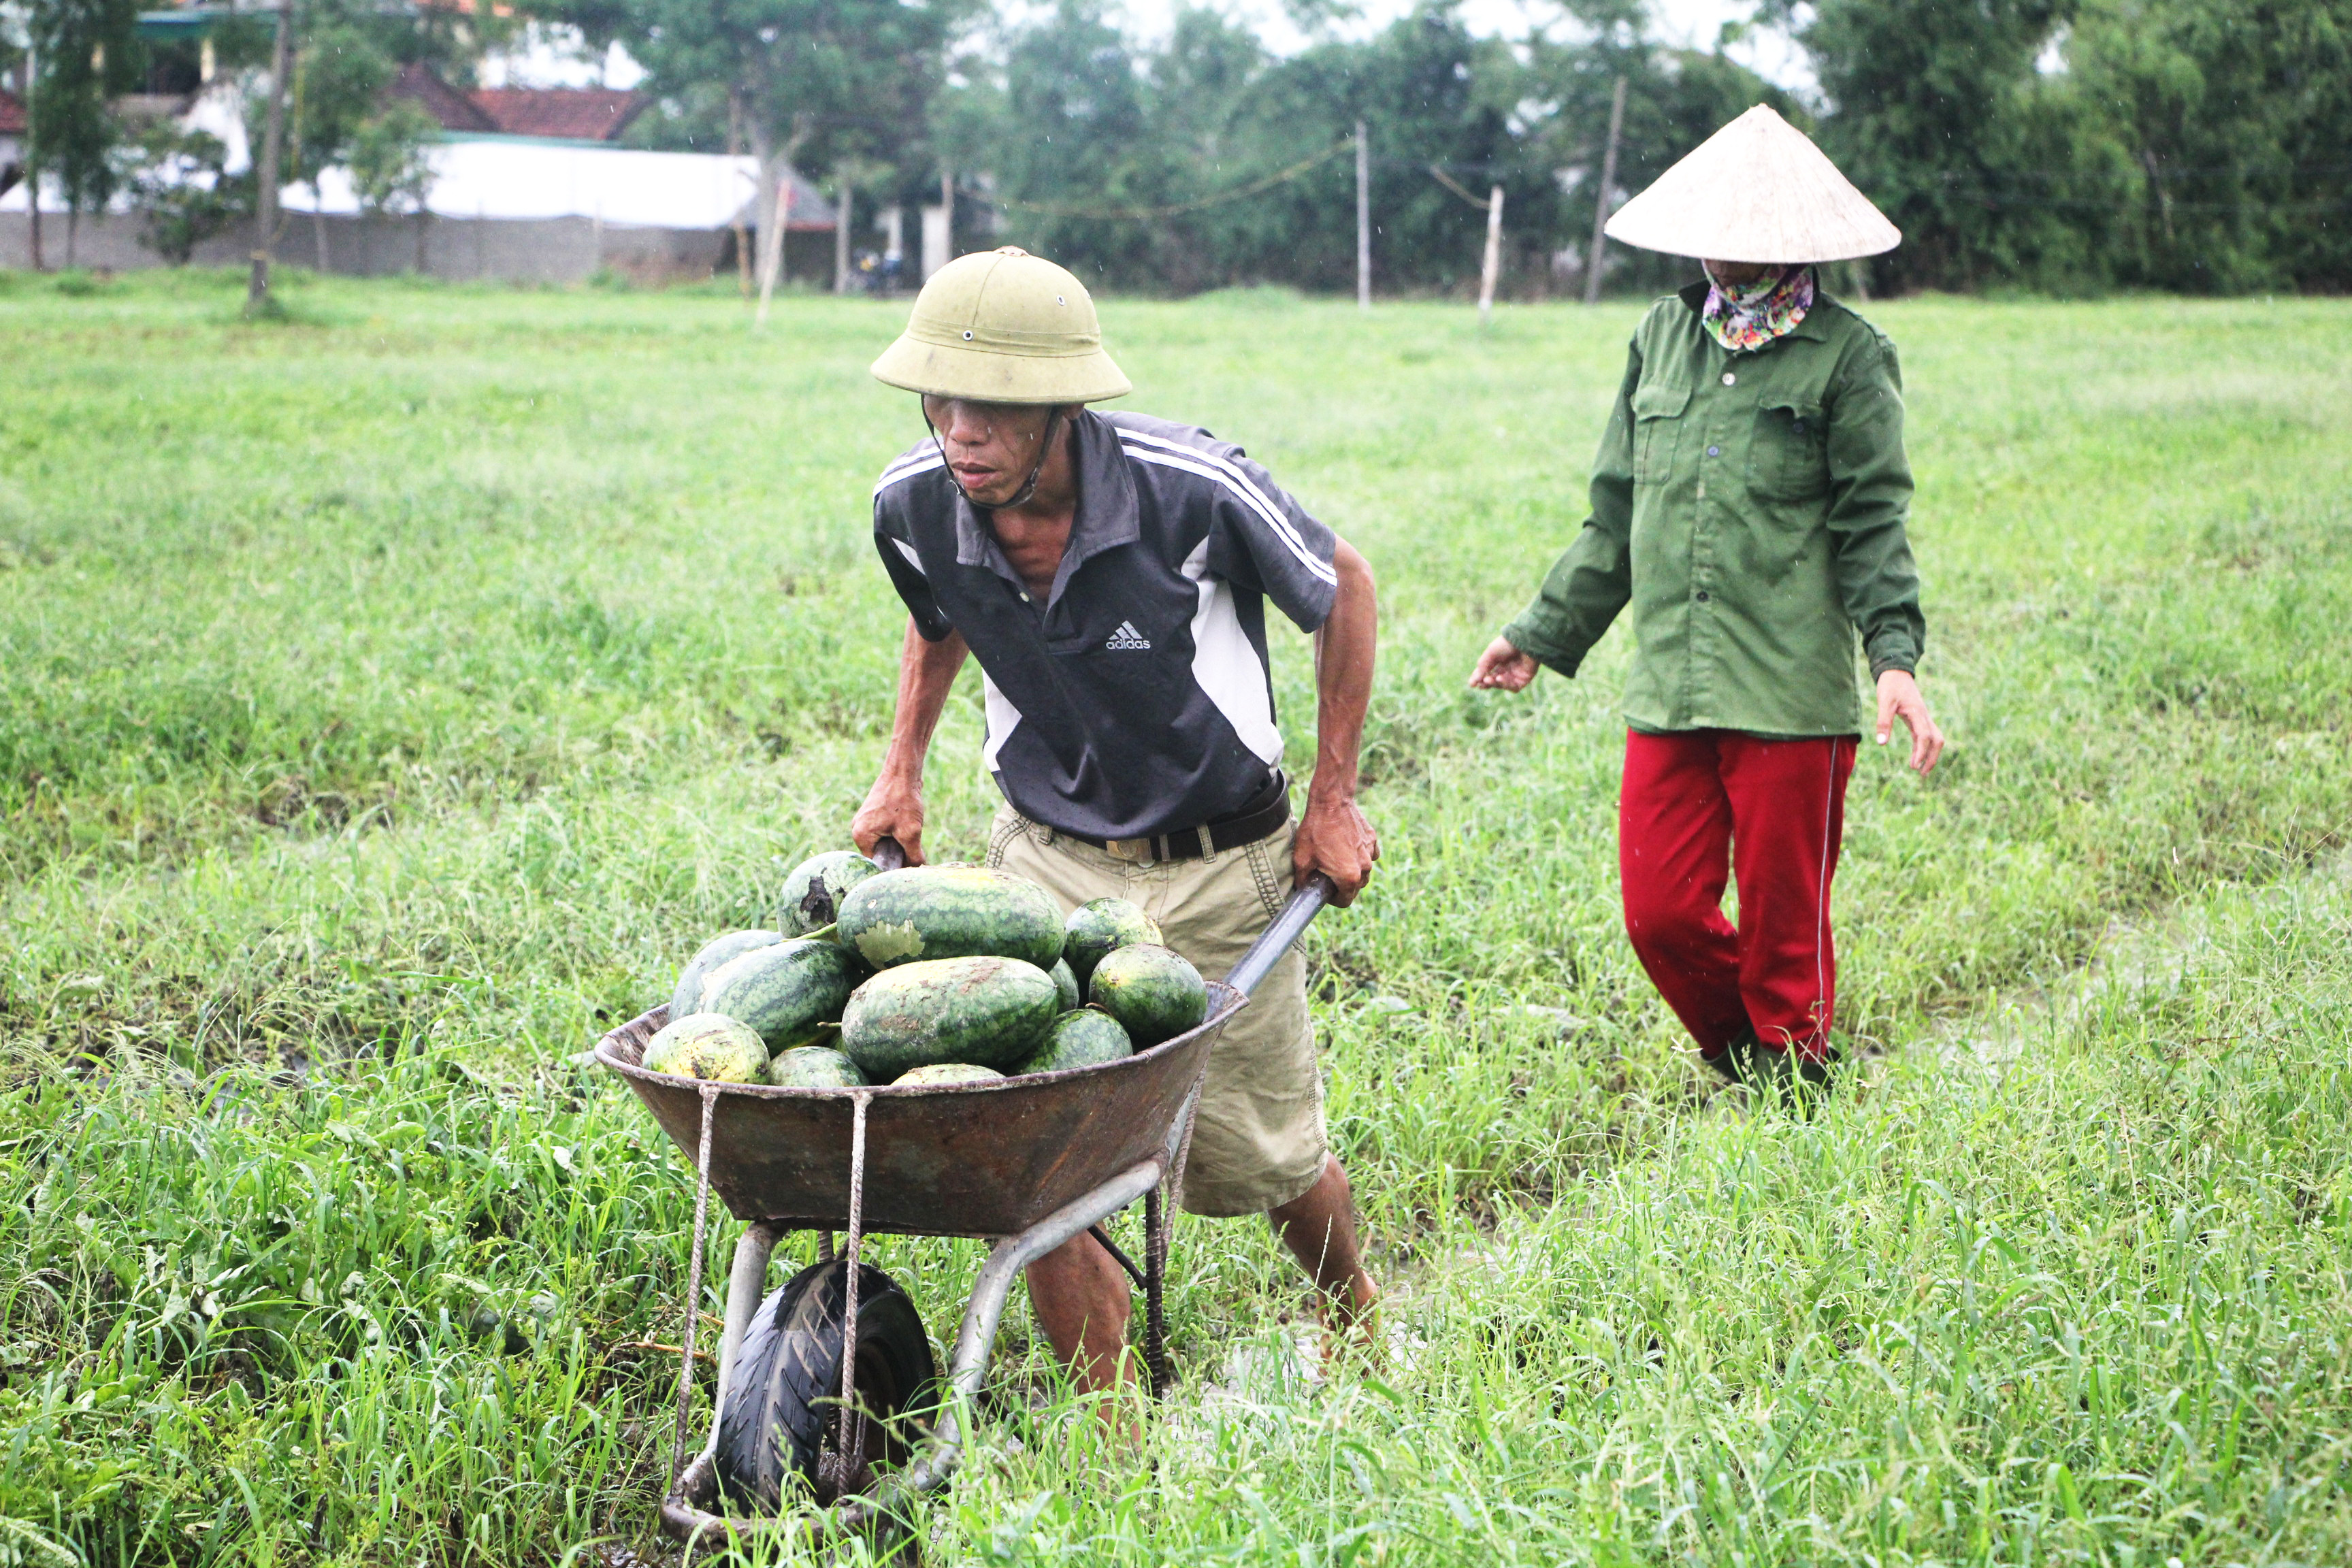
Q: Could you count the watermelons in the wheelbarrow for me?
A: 12